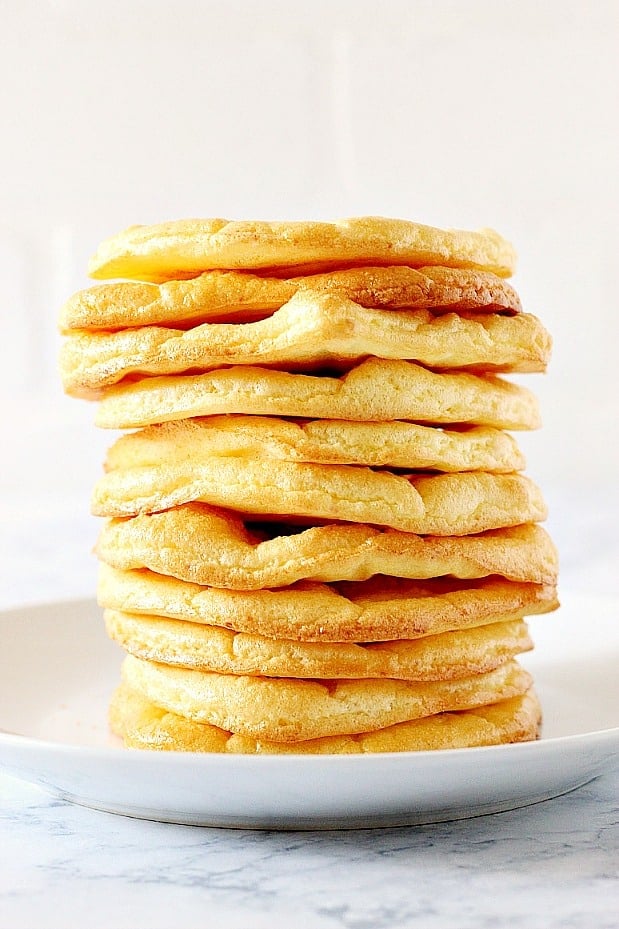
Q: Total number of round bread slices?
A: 11